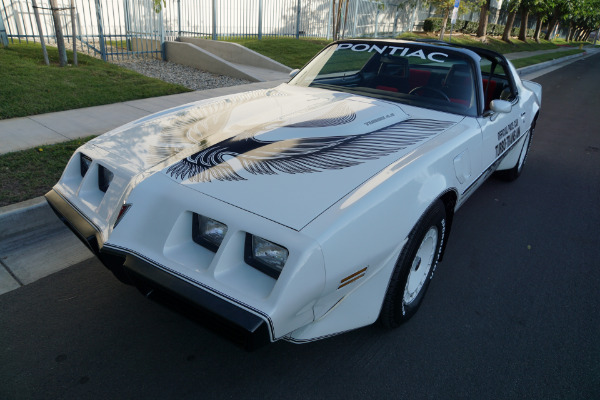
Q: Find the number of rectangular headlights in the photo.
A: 4